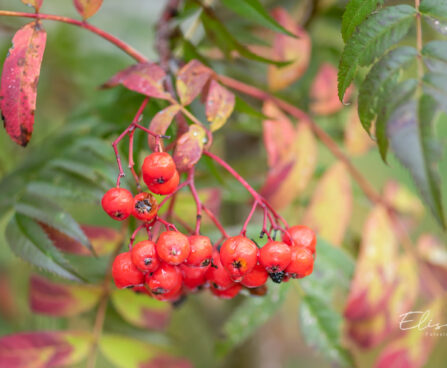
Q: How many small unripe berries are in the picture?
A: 0